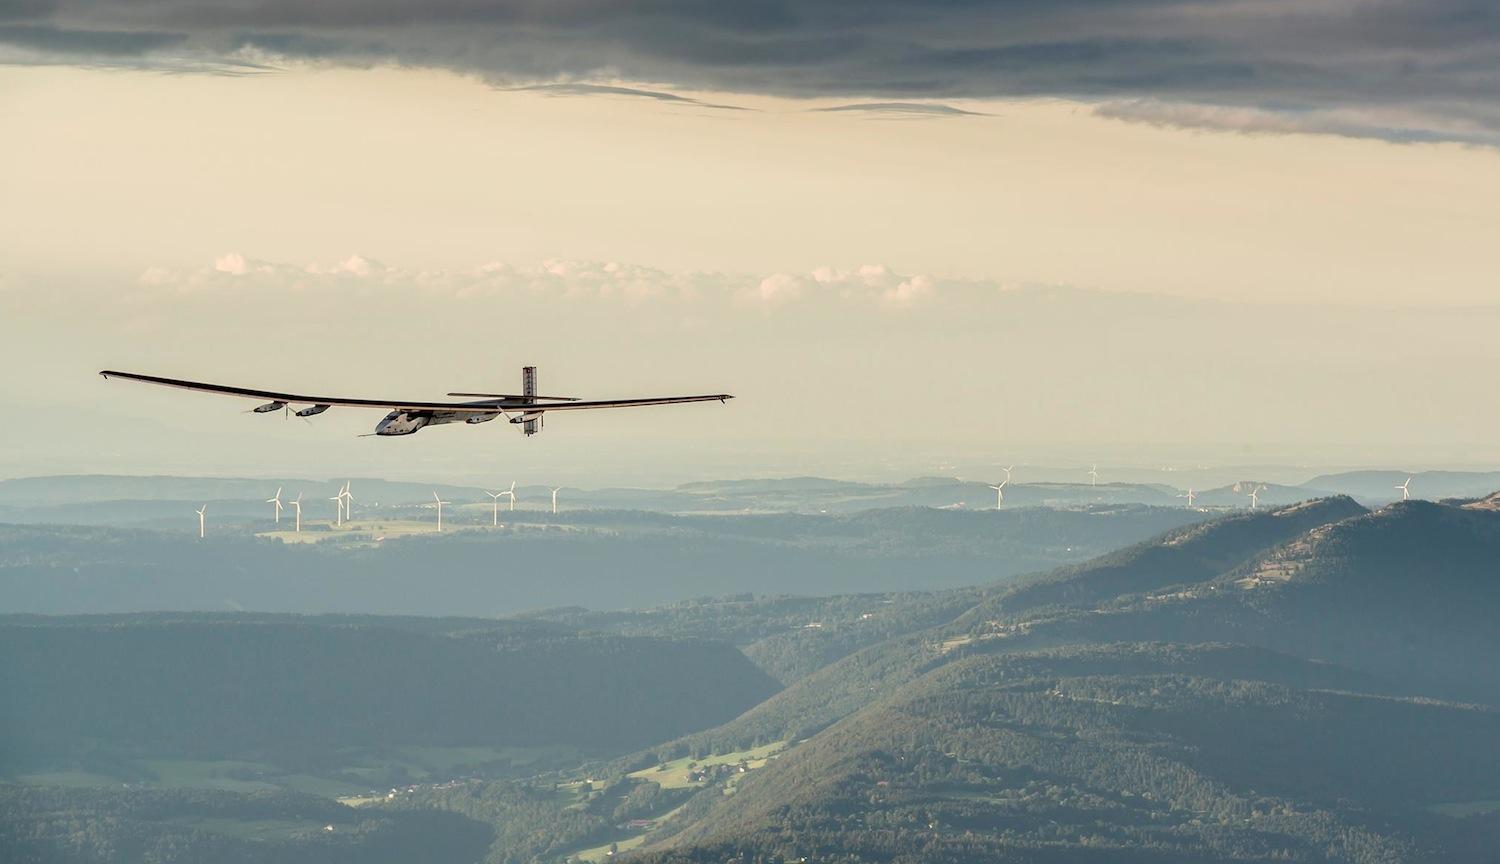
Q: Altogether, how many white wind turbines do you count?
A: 15